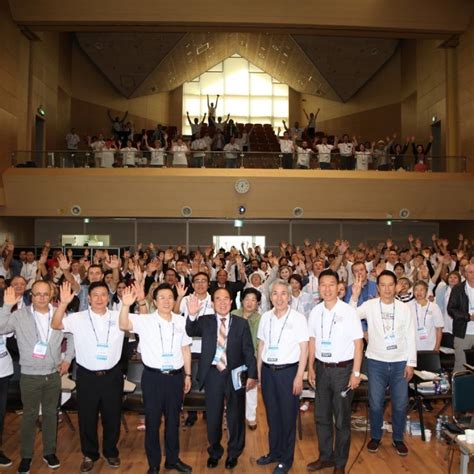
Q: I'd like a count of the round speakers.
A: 4